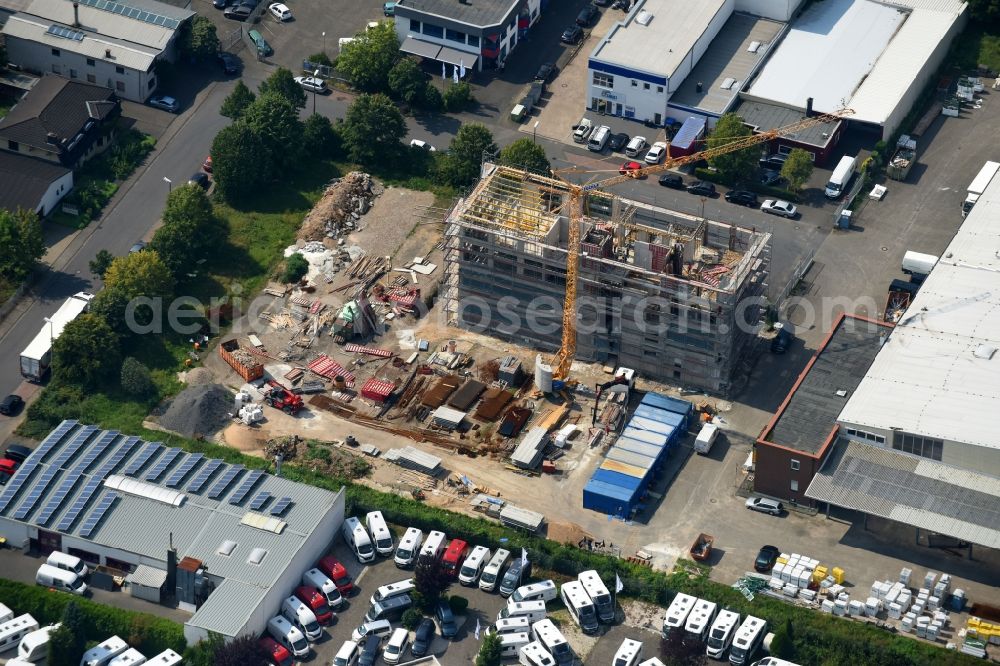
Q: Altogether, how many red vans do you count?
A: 4